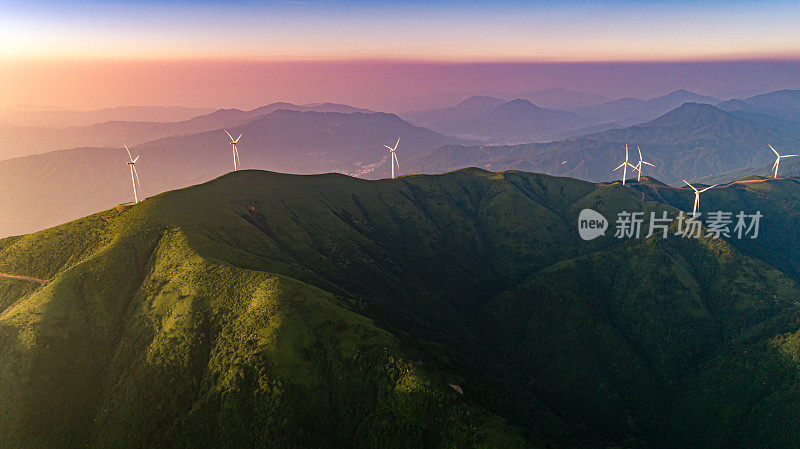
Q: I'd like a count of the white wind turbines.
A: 7